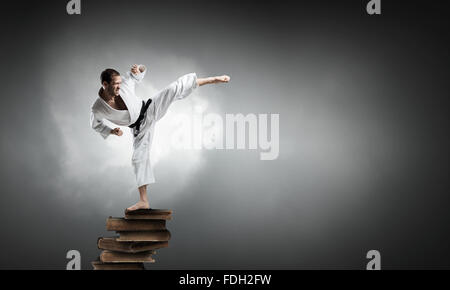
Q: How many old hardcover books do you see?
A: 6